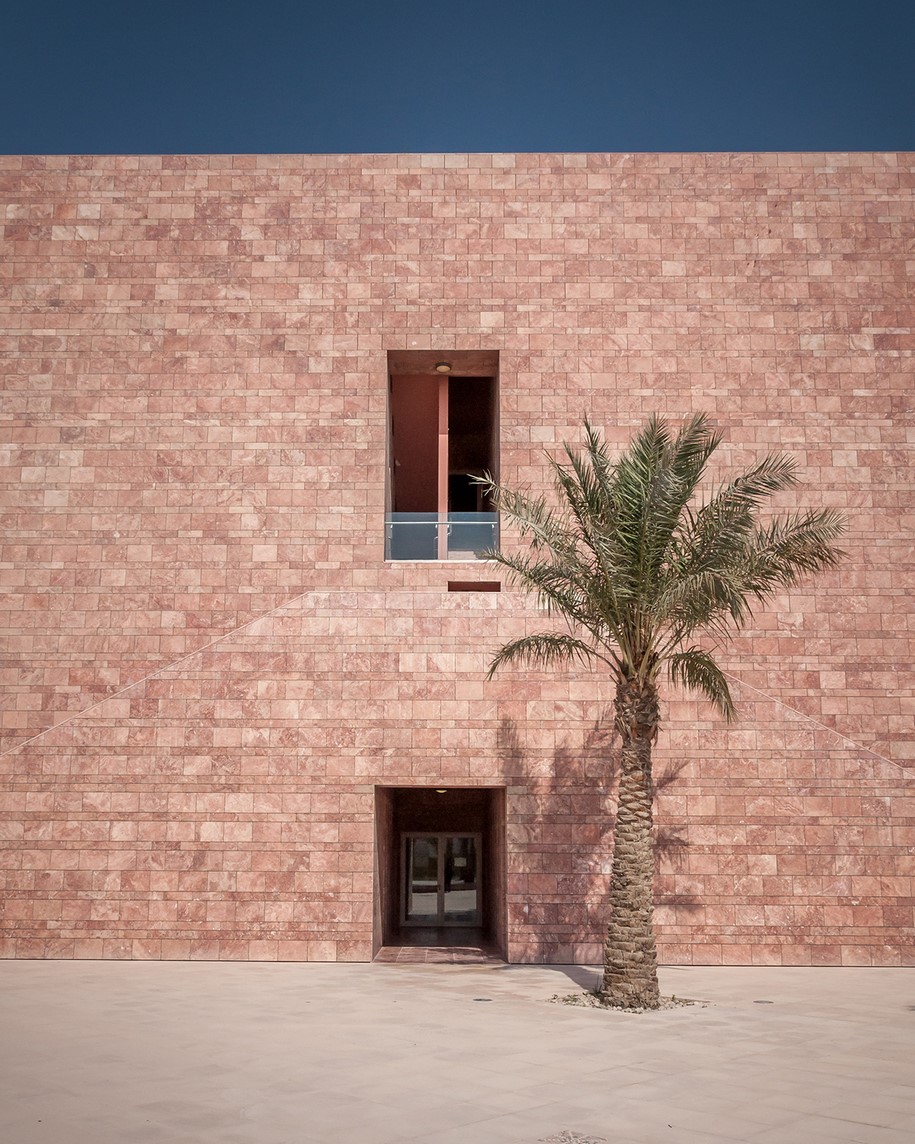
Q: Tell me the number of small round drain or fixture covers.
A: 2